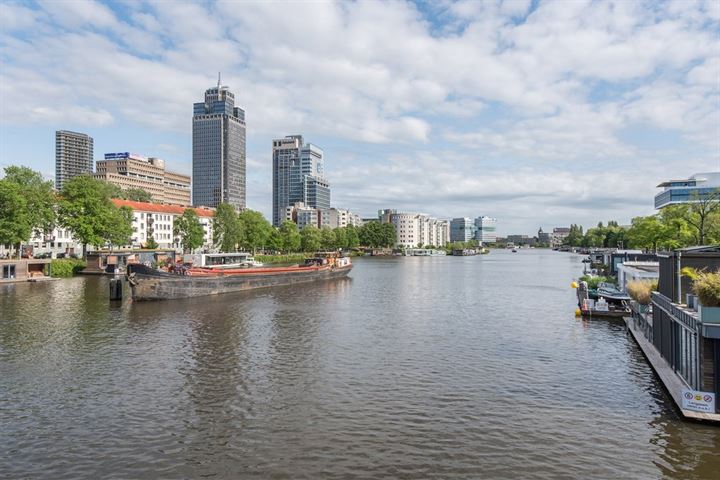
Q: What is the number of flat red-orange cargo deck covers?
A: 1